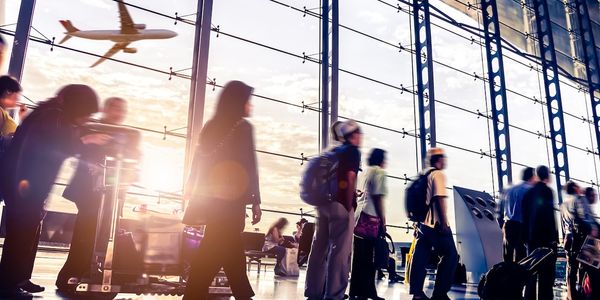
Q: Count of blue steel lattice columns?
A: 4